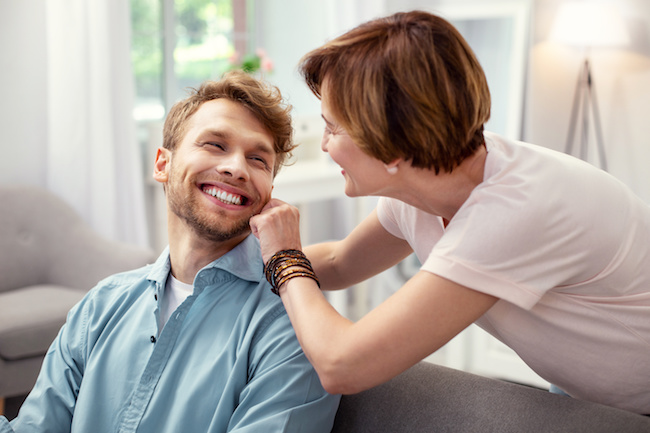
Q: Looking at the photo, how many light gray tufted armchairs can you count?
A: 1